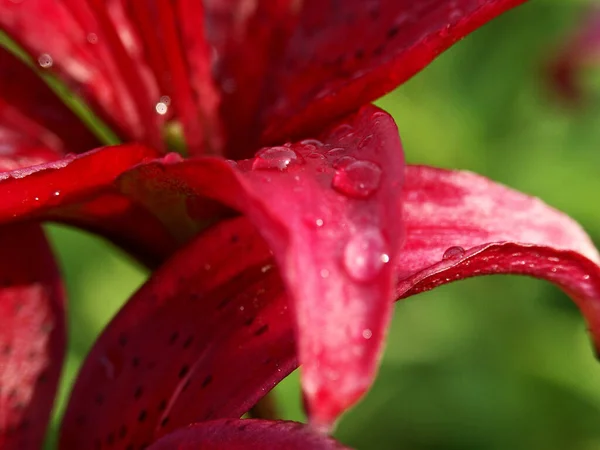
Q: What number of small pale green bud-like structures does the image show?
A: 1